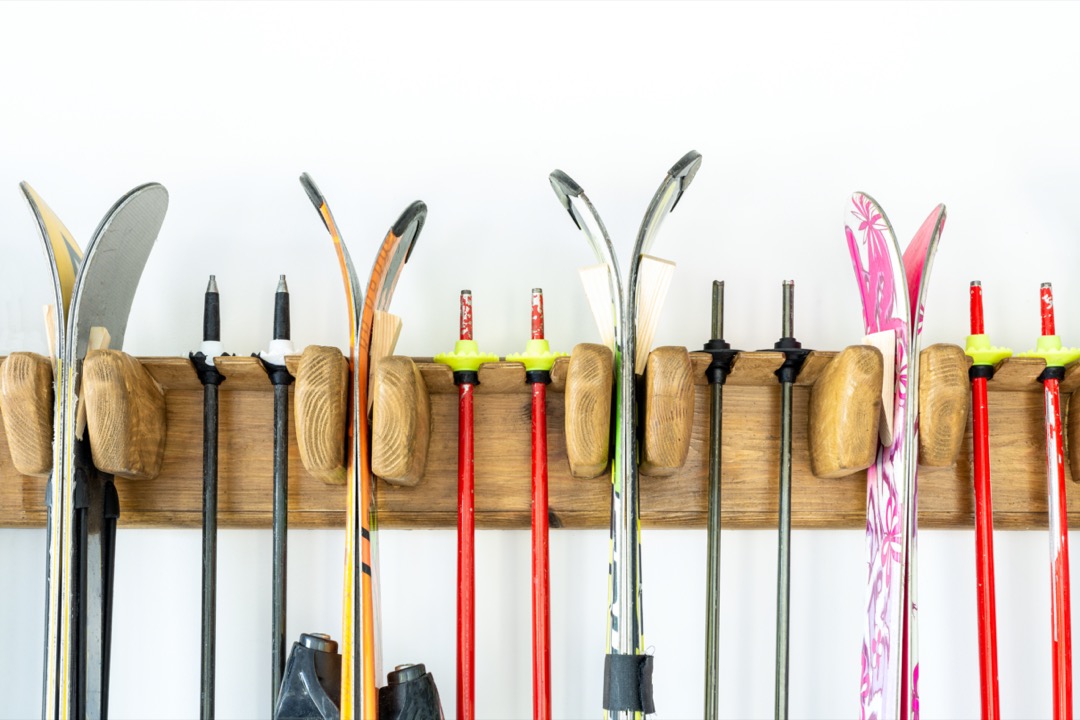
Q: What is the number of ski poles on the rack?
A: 8